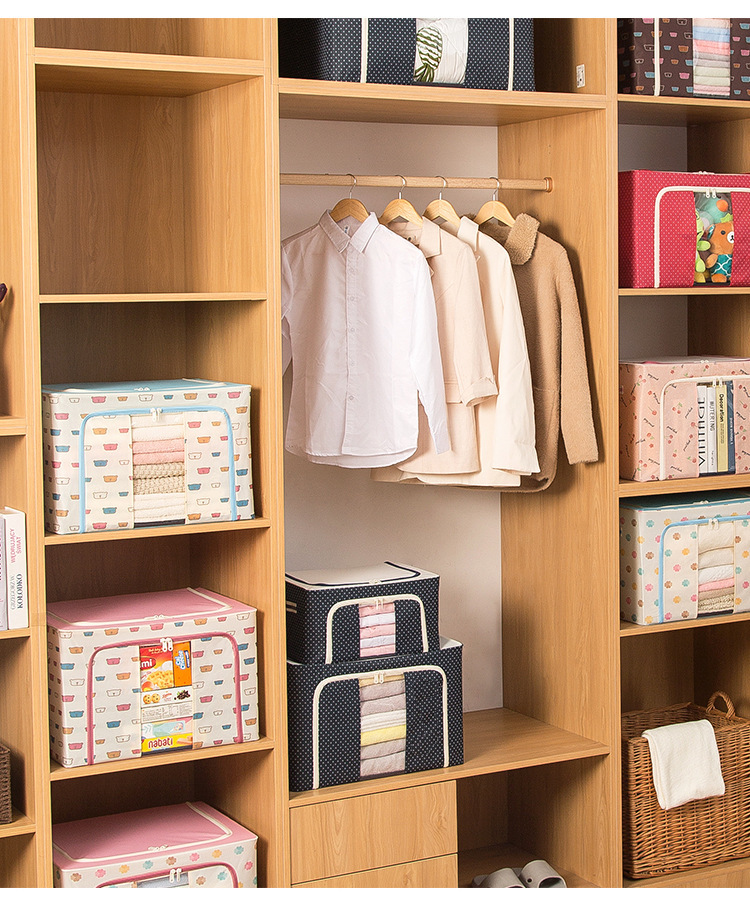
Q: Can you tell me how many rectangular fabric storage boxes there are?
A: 10